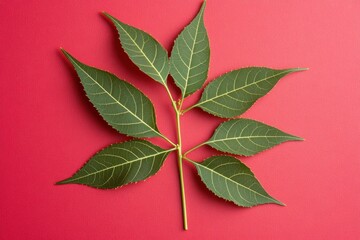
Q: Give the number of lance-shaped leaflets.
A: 7